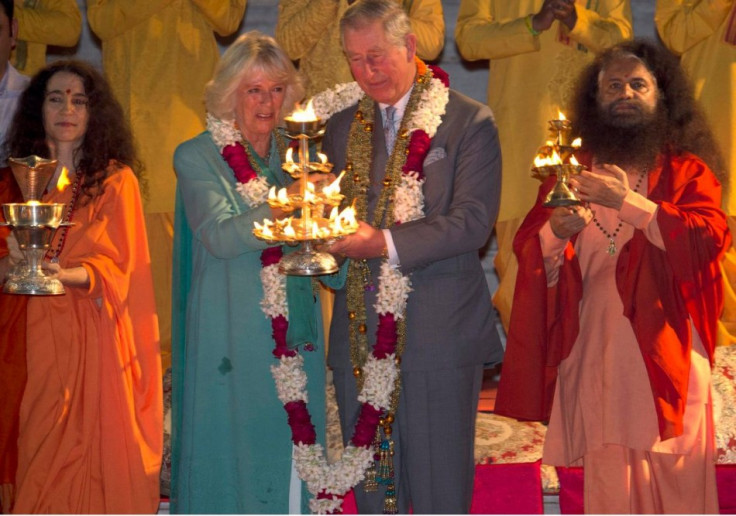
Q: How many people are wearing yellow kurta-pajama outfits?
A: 5